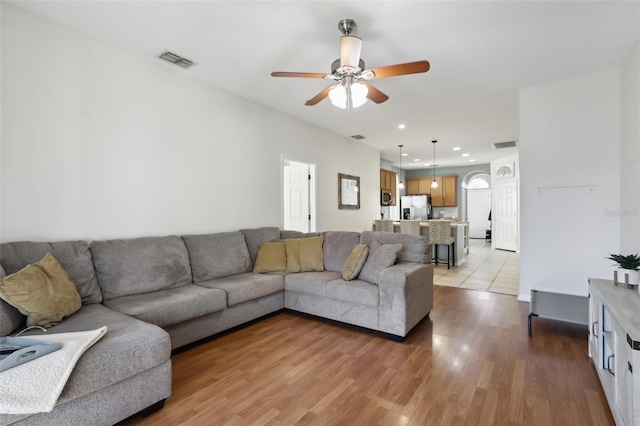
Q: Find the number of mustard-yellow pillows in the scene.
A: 4